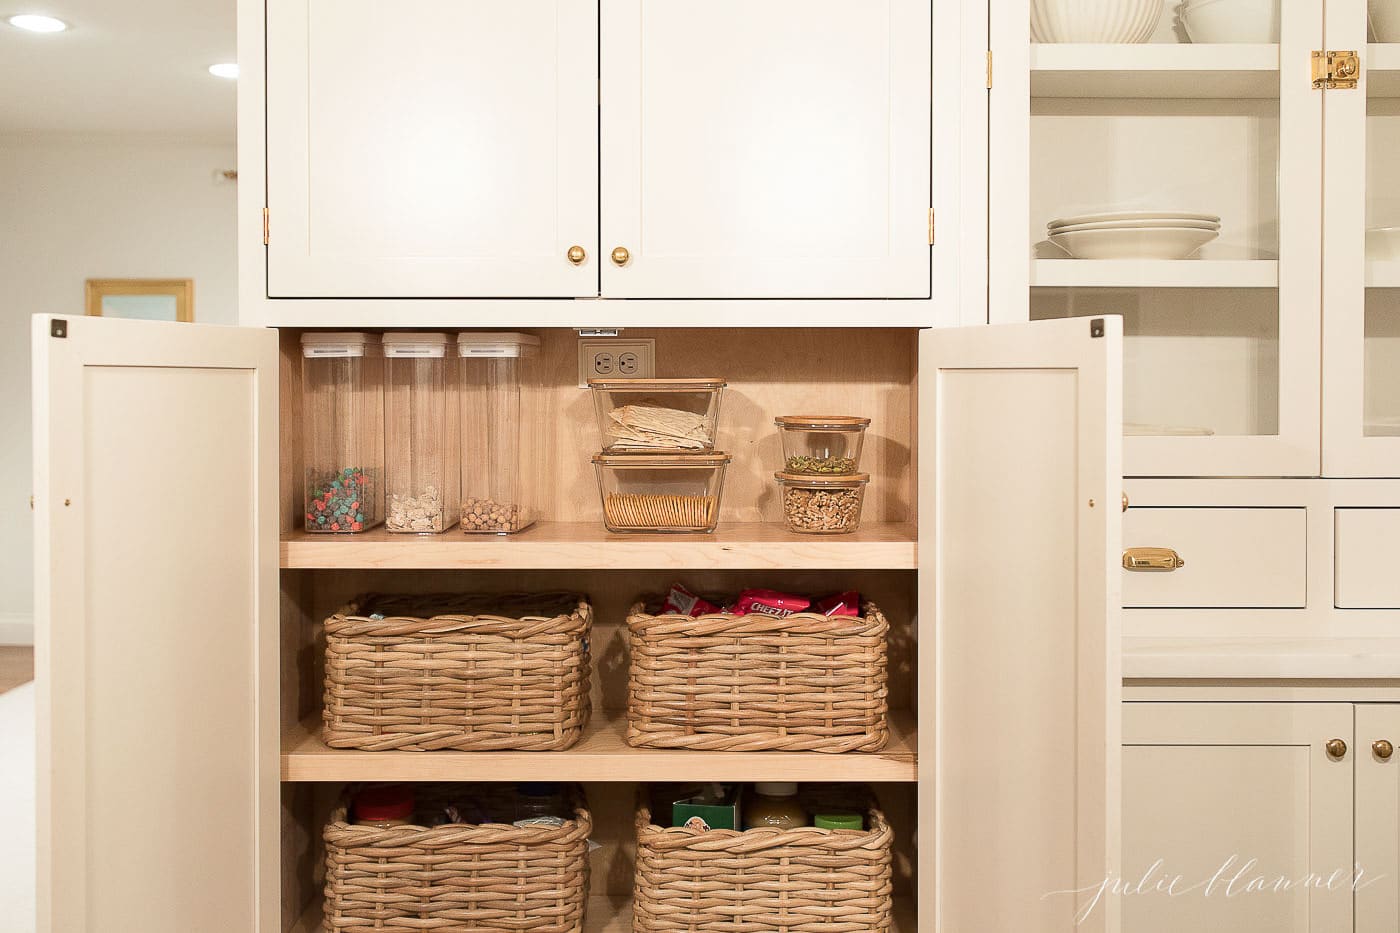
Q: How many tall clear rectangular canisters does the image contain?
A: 3